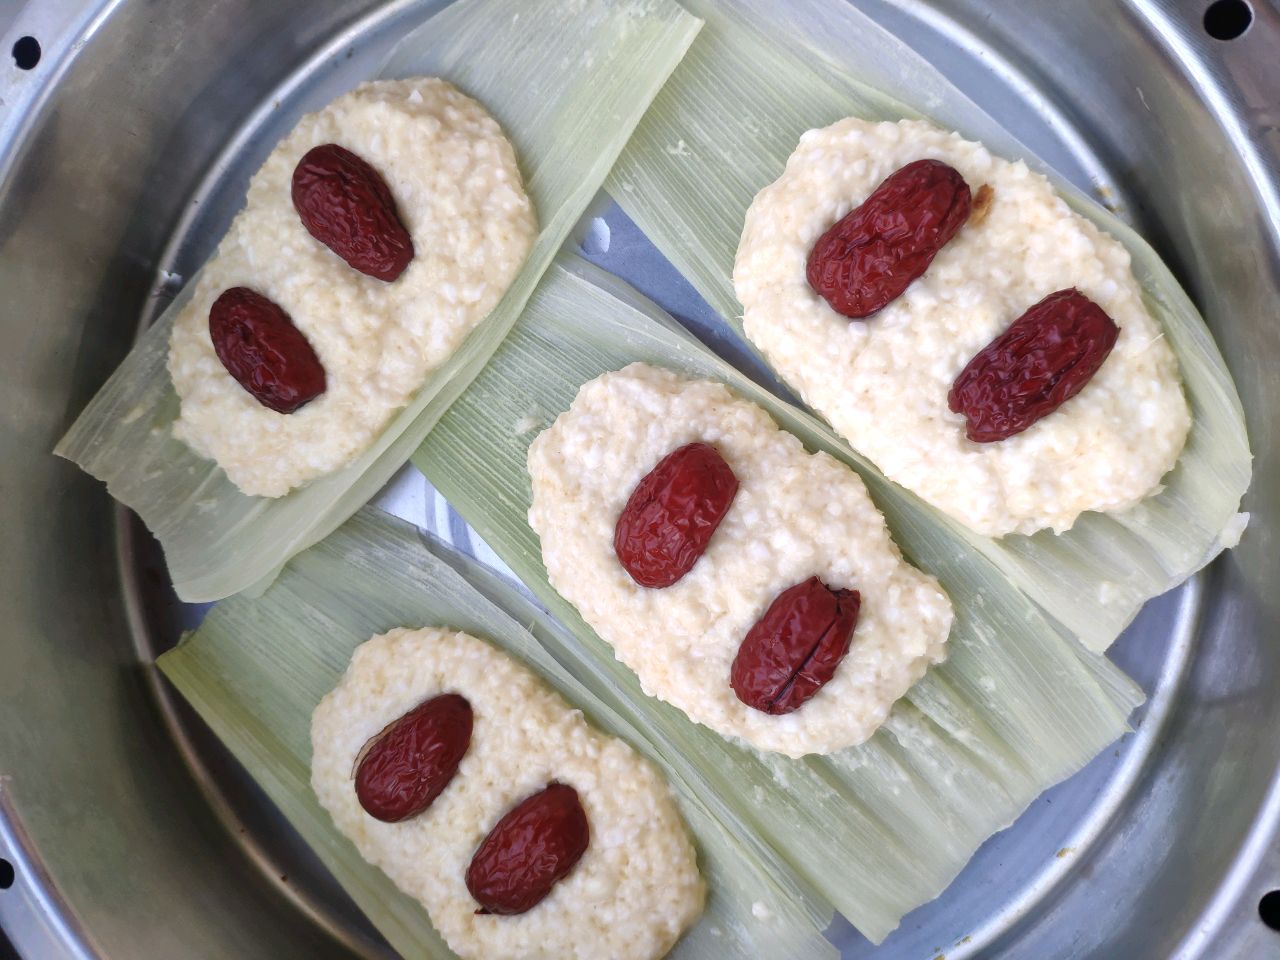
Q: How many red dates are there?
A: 8